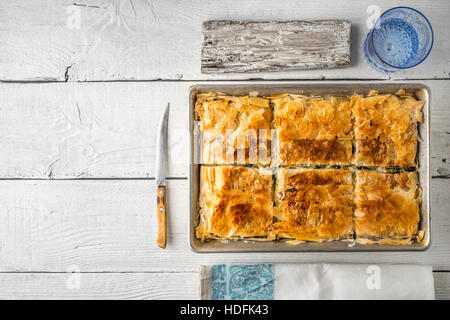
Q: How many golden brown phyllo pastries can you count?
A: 6